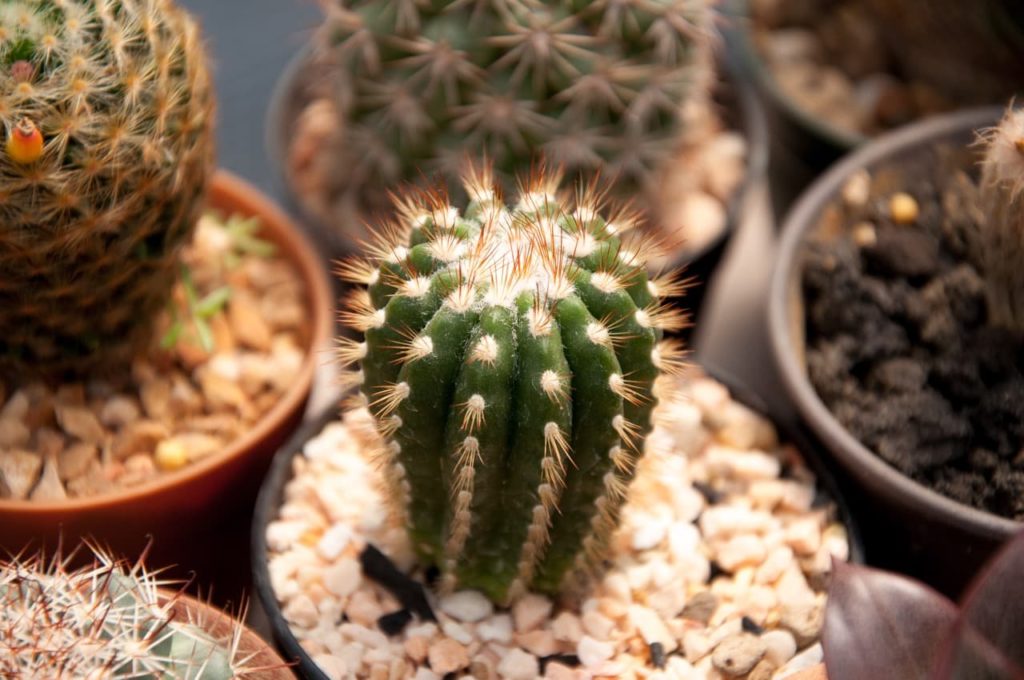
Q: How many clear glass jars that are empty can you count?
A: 0